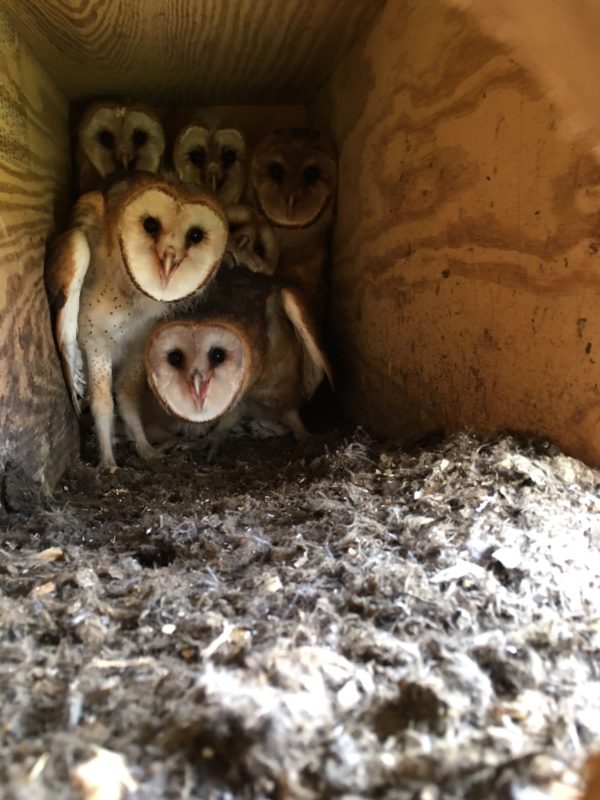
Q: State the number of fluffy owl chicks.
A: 6